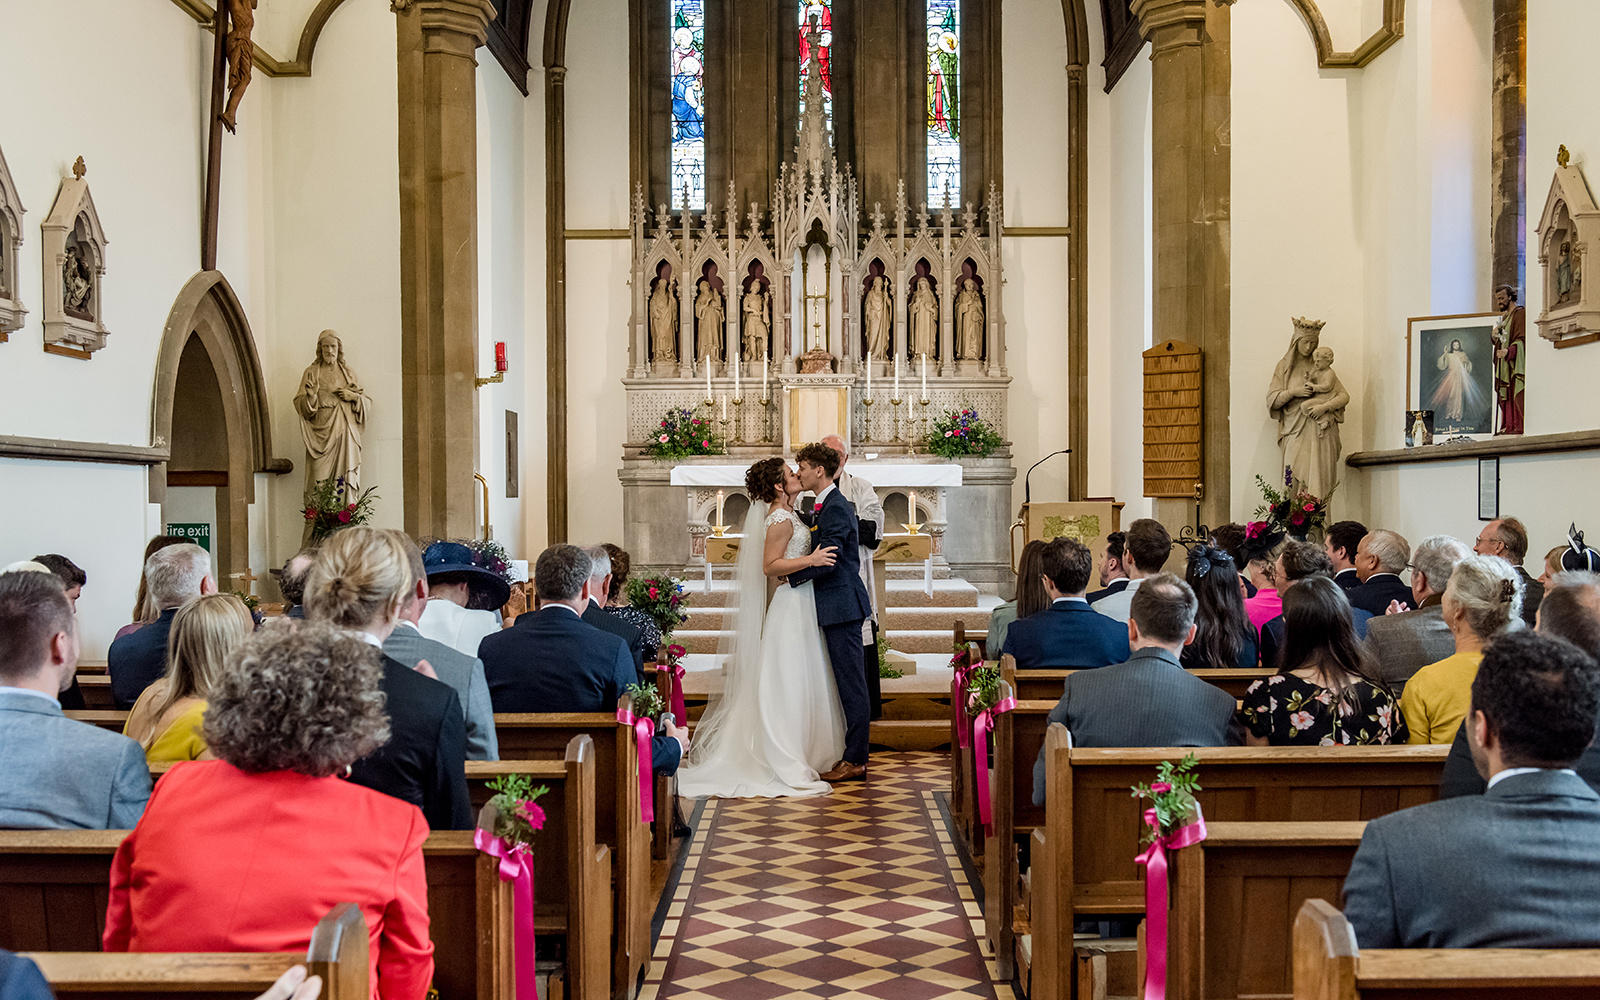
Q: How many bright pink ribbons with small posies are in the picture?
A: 6